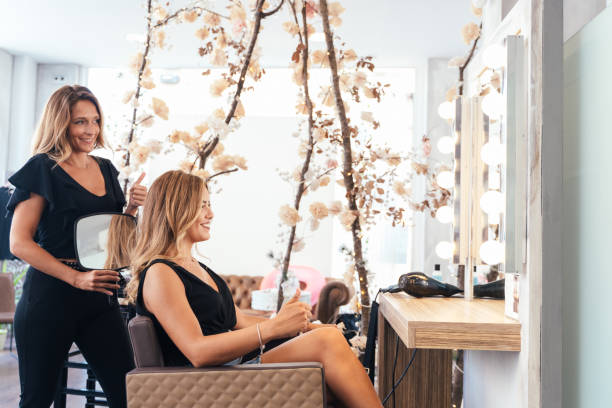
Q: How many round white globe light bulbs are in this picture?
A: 10